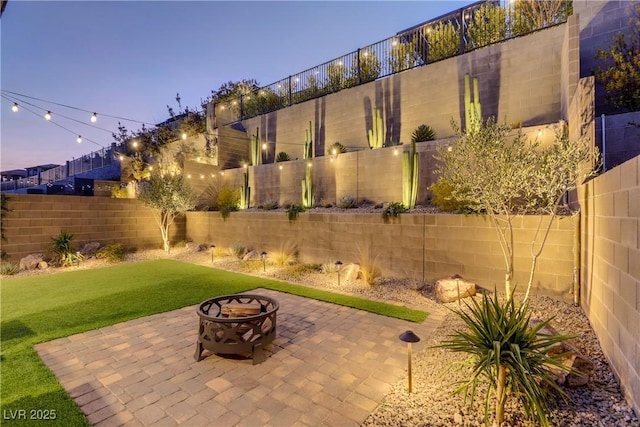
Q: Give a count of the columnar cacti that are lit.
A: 7